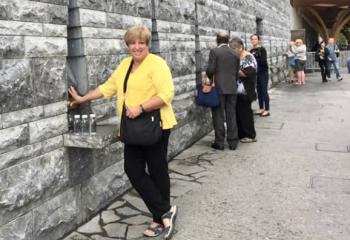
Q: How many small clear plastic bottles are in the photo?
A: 3